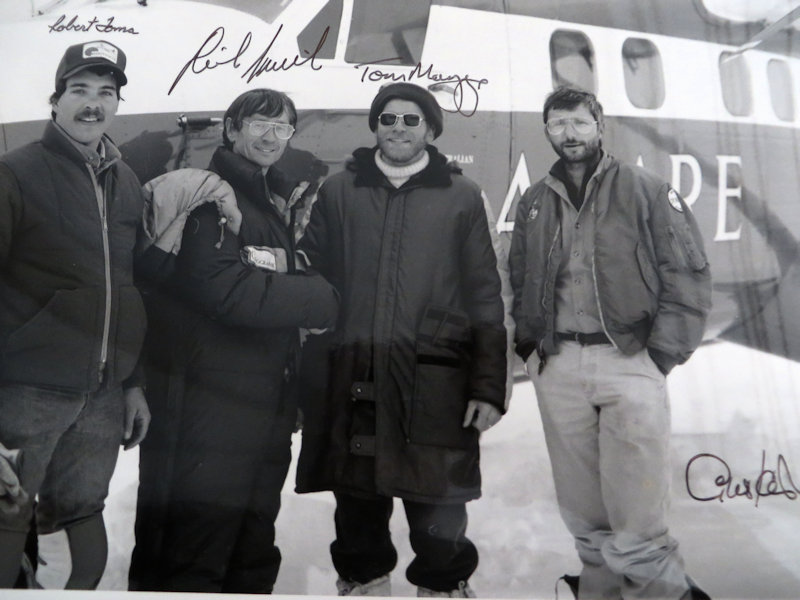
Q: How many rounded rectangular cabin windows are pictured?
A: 4